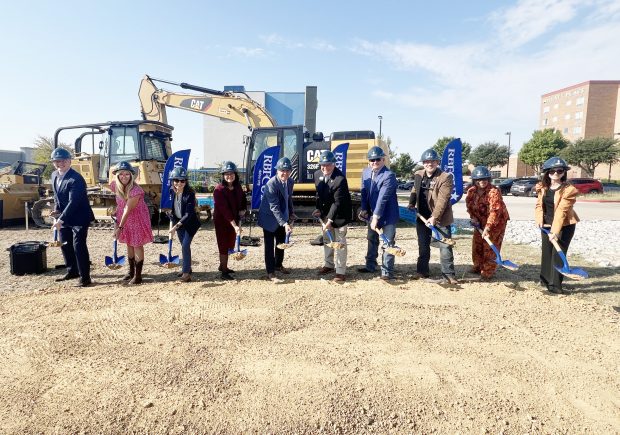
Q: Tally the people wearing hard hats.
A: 10